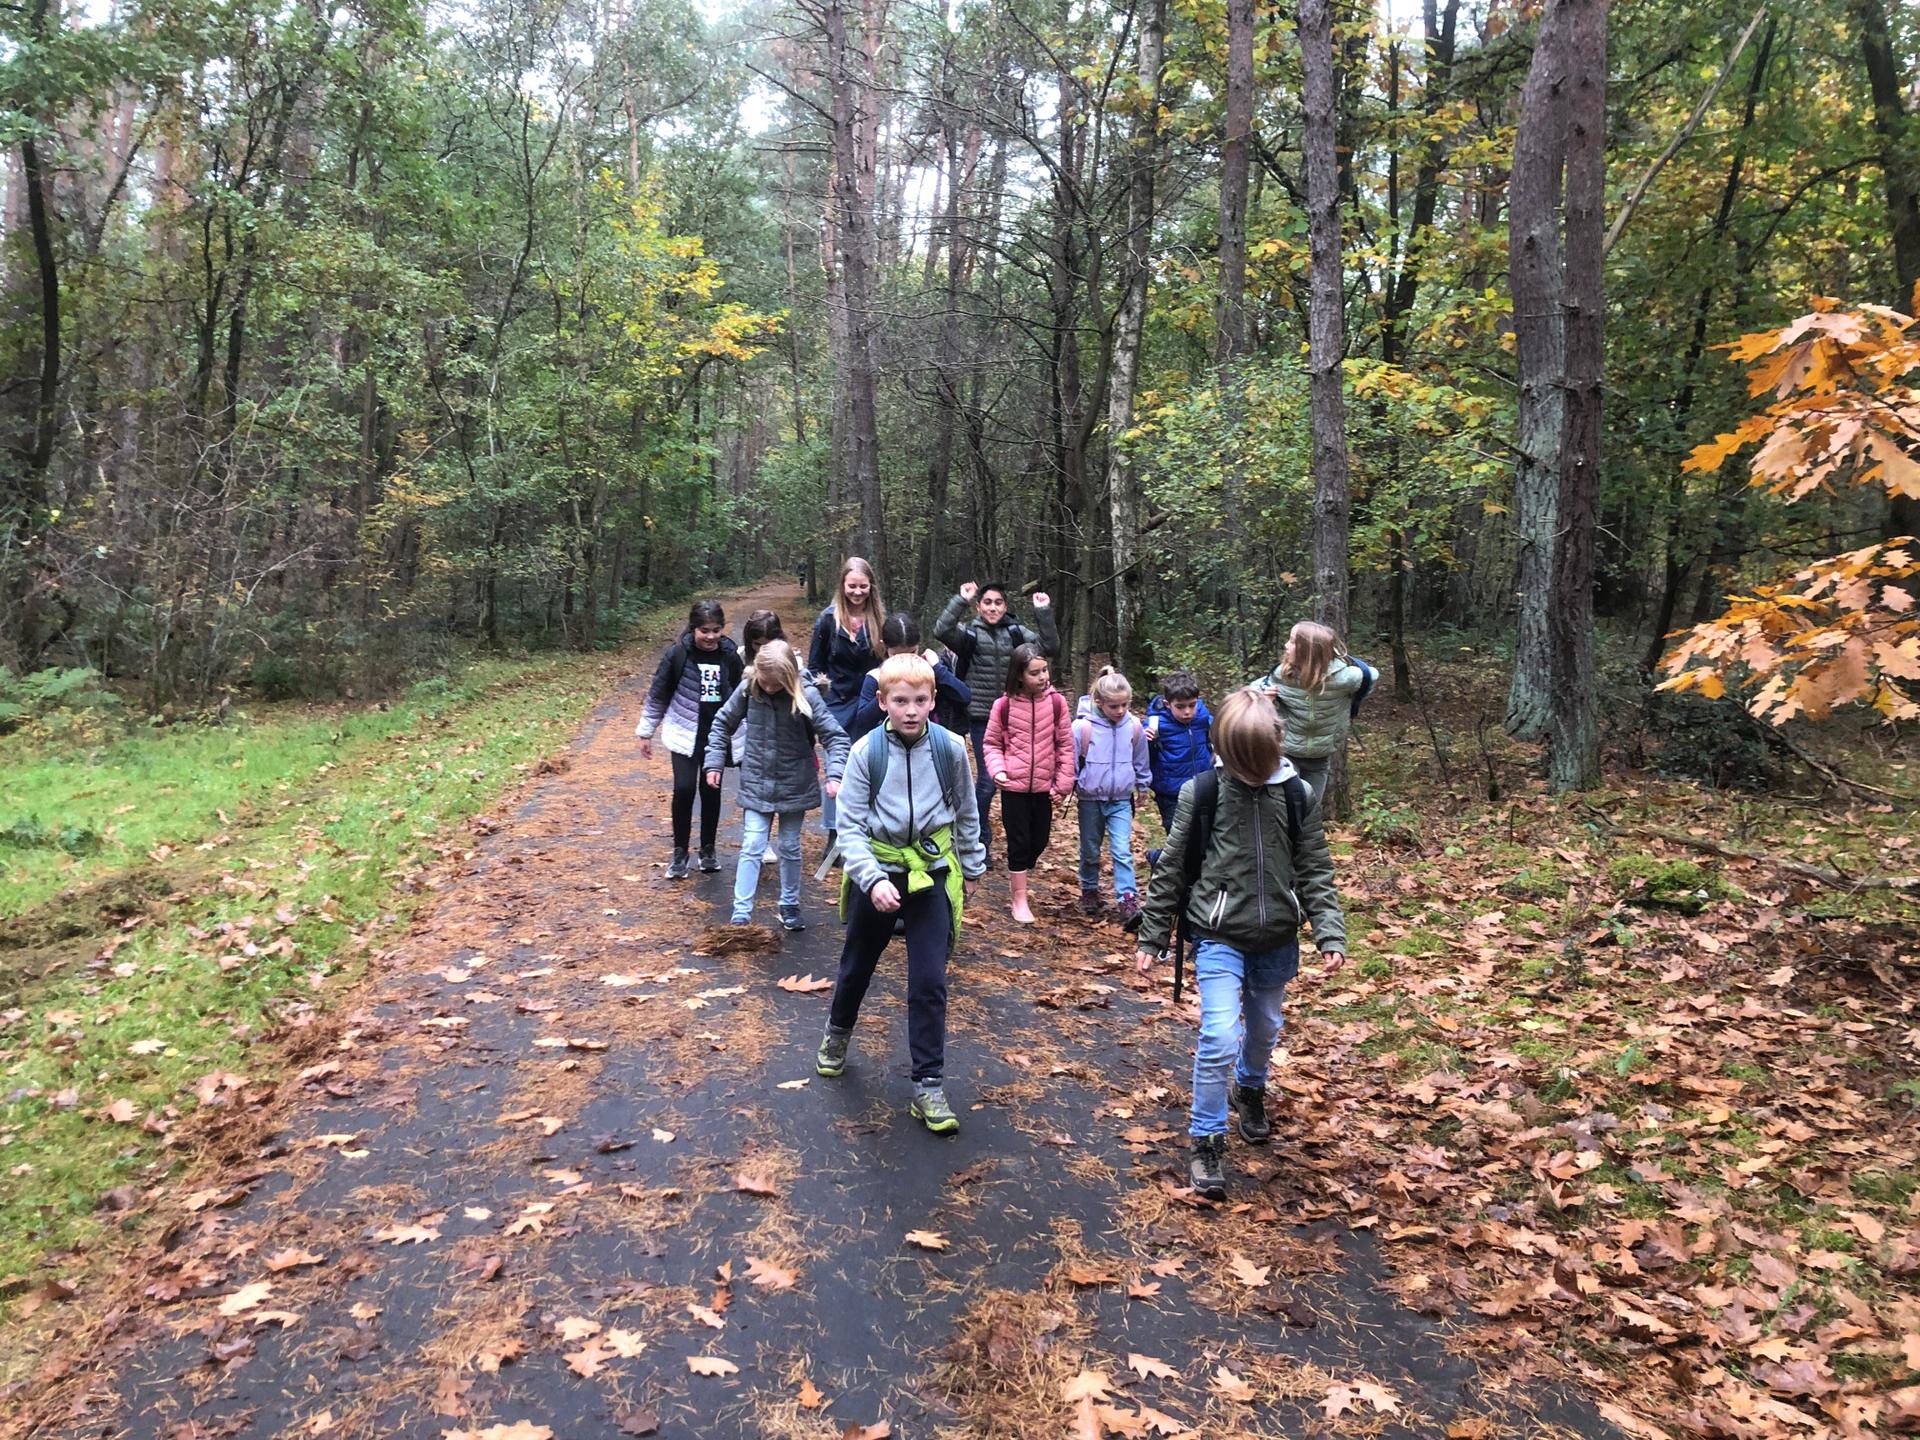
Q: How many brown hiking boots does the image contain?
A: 2